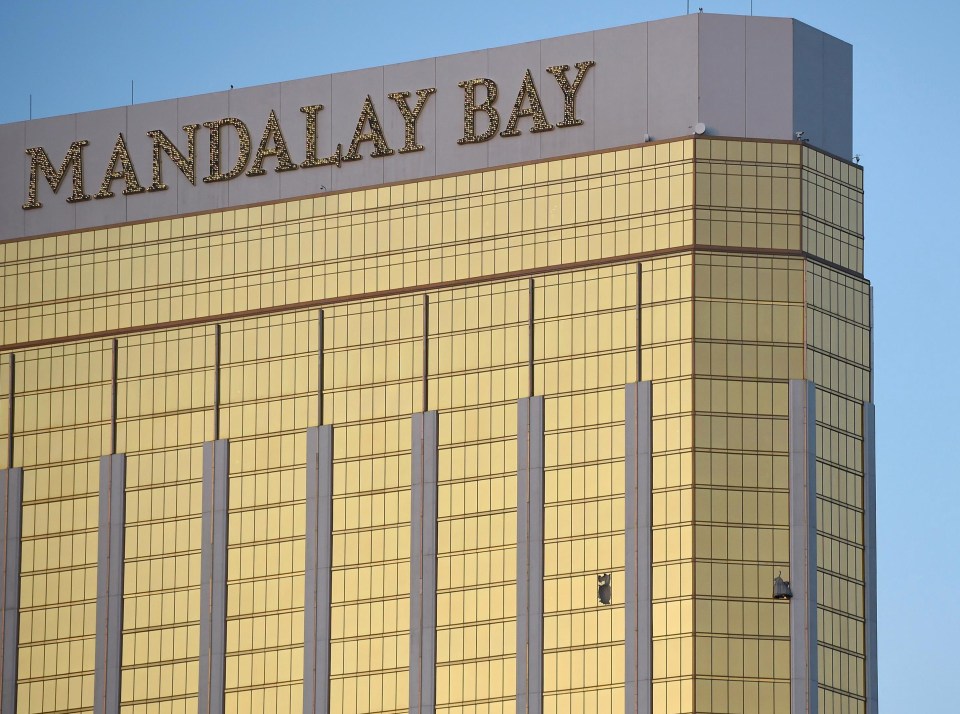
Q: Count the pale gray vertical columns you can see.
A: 9